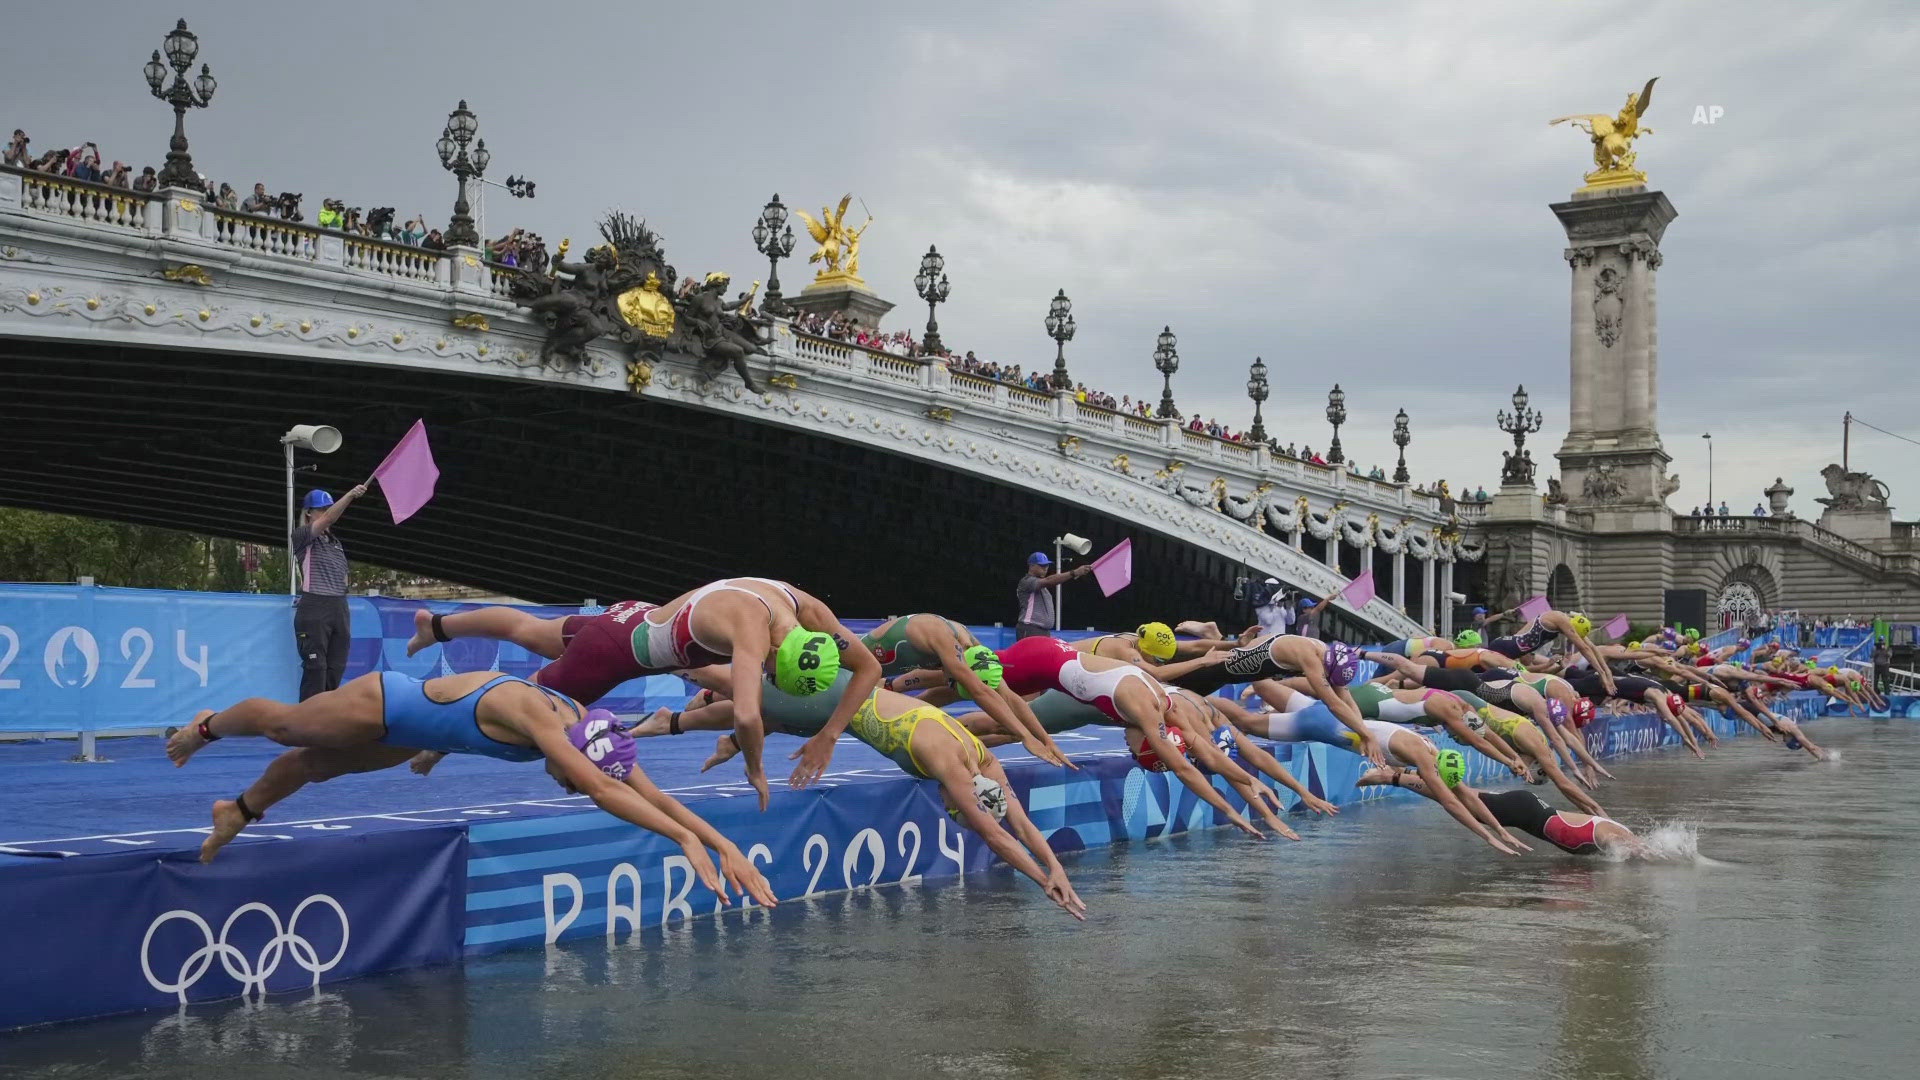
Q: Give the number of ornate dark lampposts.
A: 10